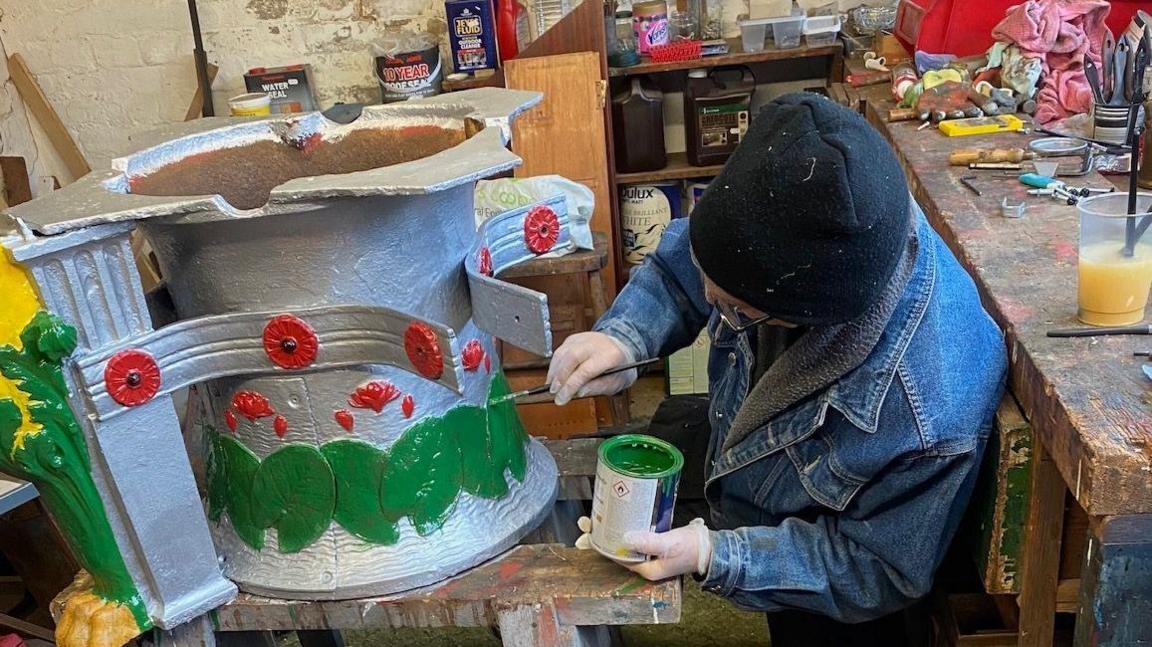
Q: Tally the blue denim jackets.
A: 1